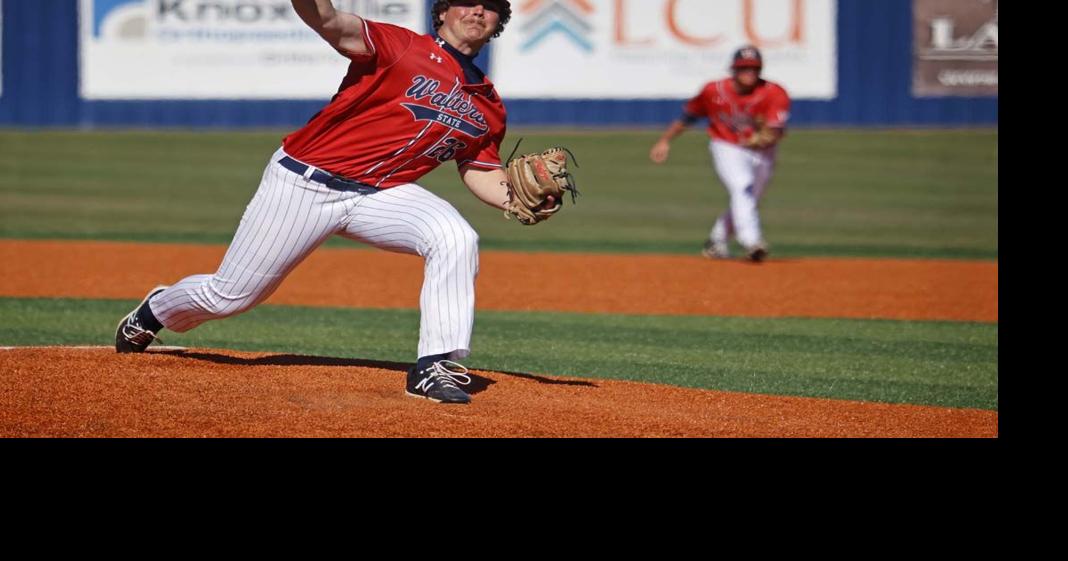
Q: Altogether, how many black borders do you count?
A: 2